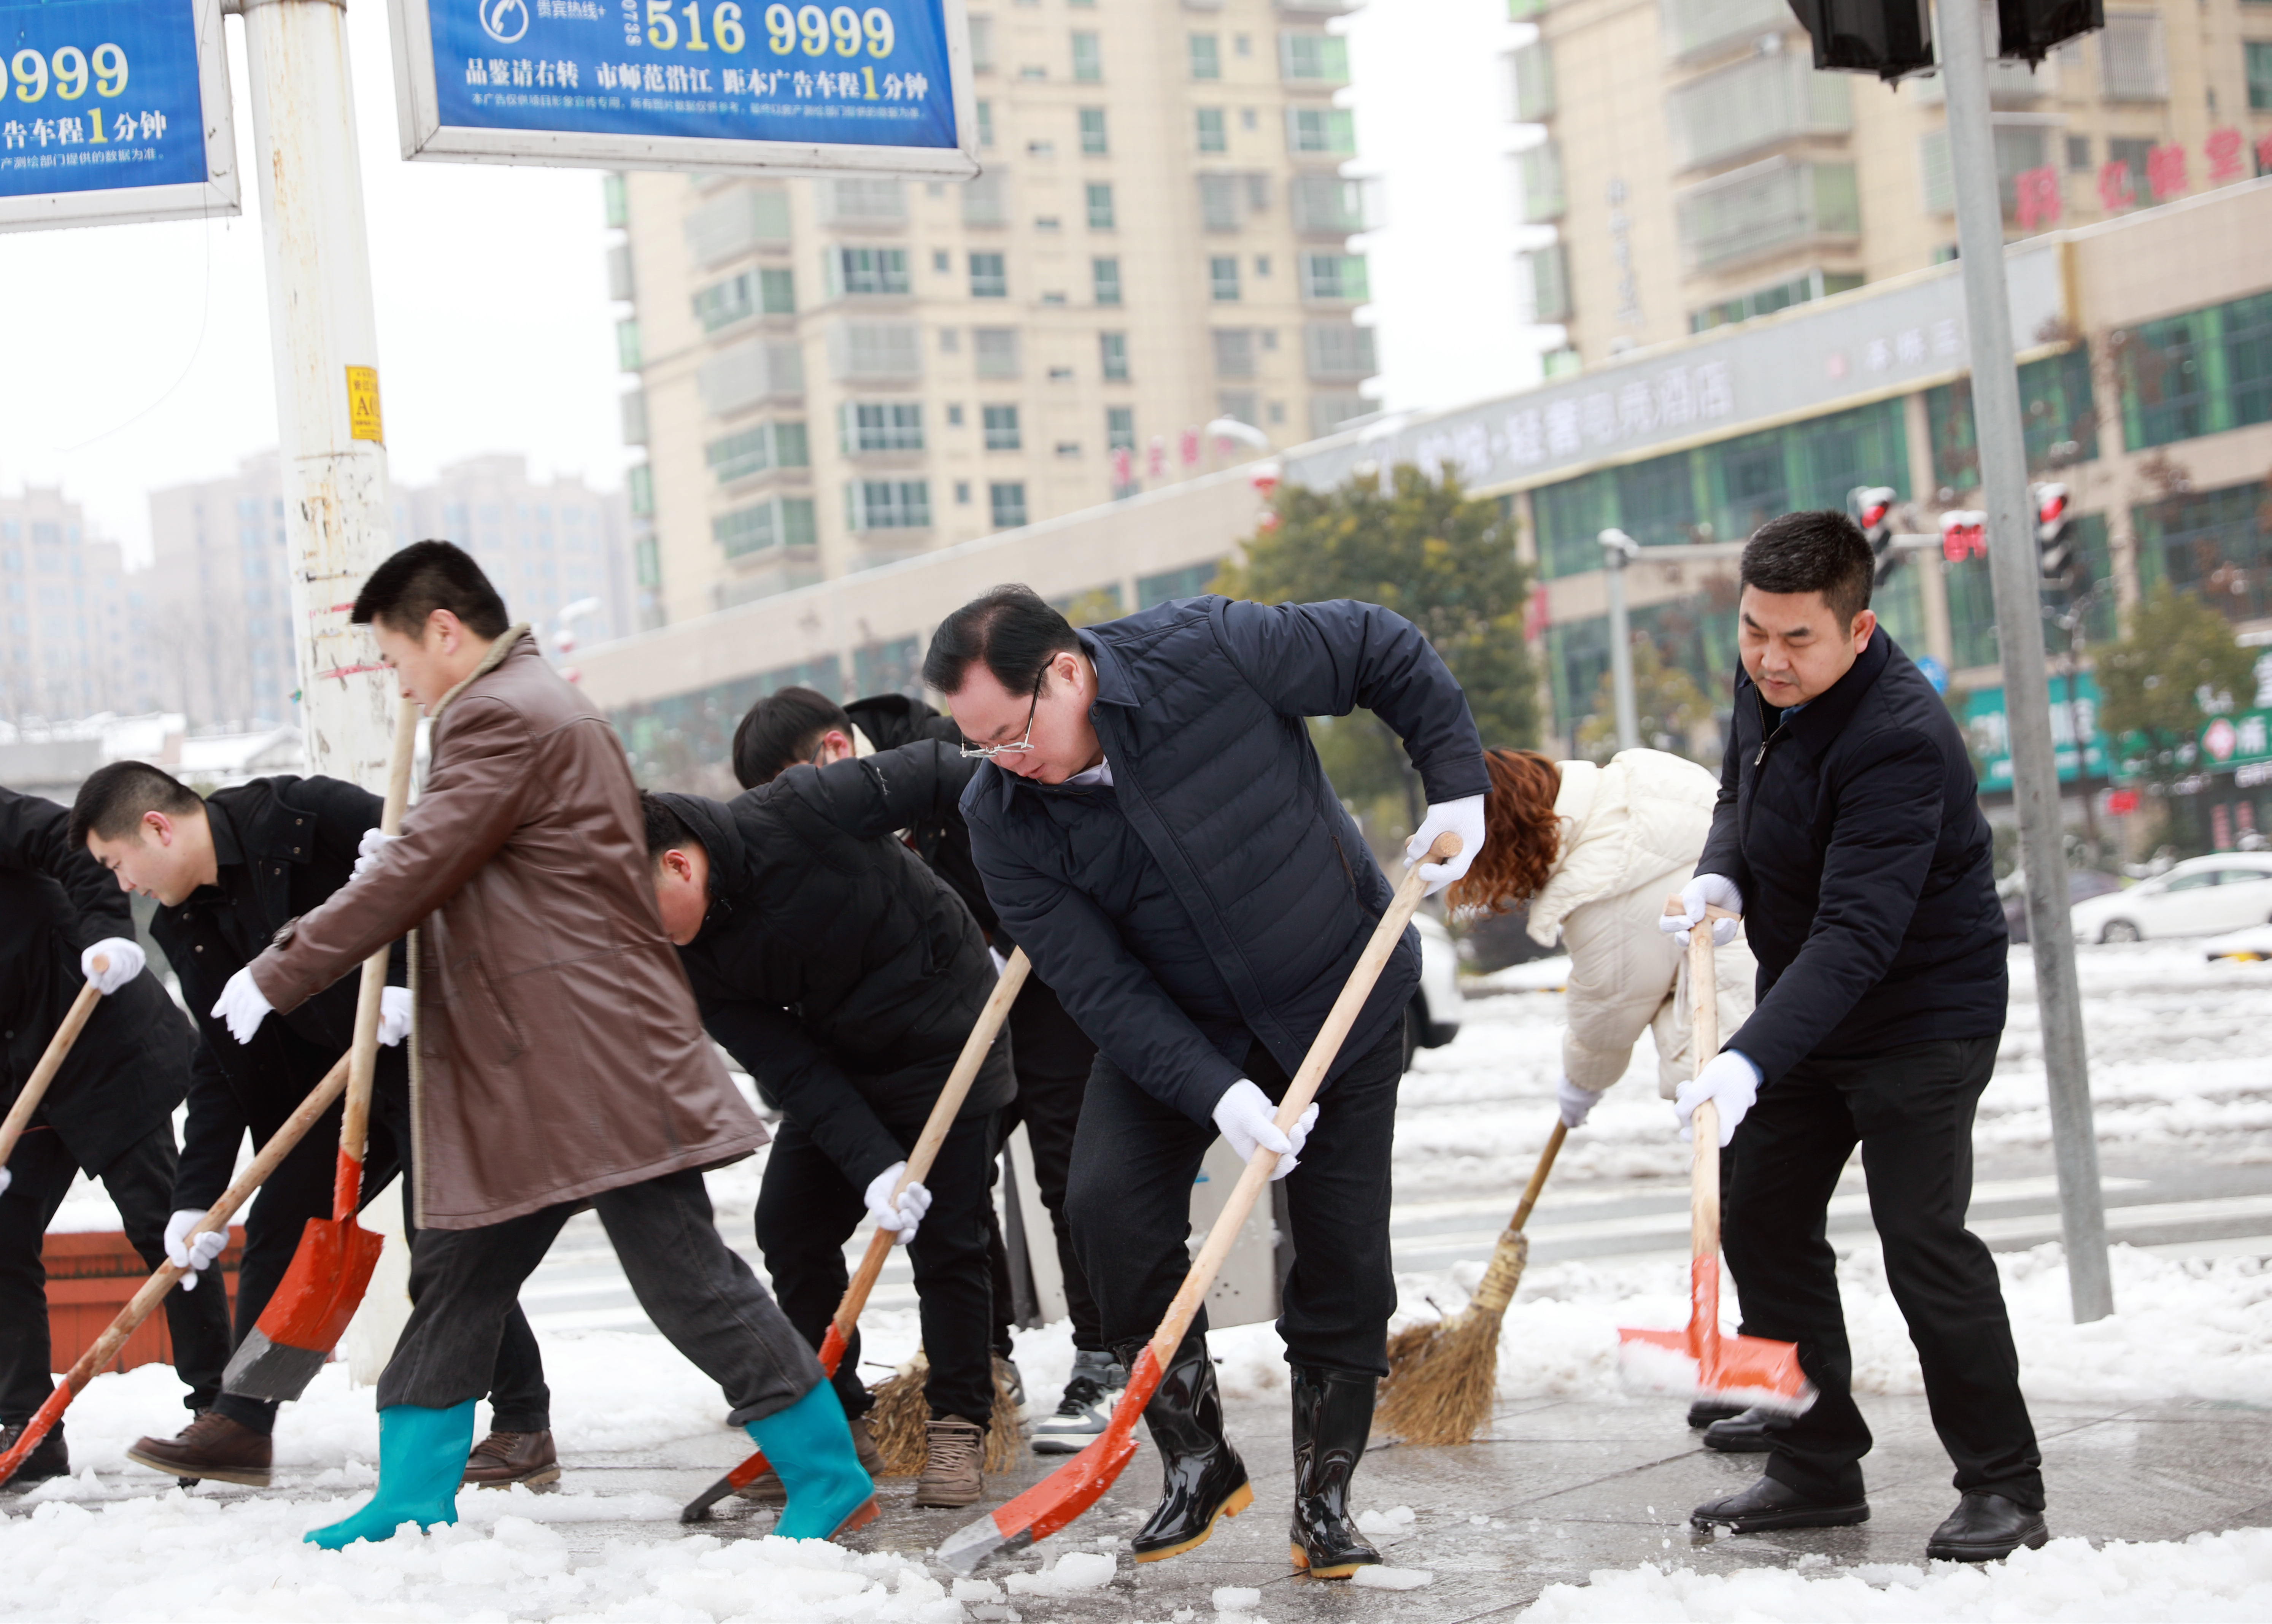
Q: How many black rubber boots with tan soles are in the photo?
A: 2